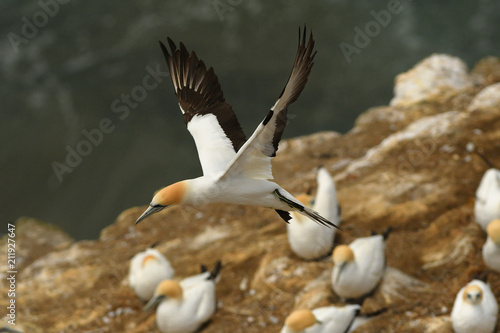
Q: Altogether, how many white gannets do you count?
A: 9